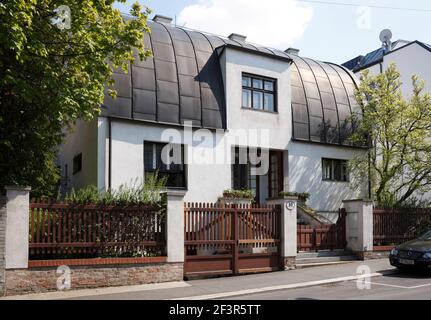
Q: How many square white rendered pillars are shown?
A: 4